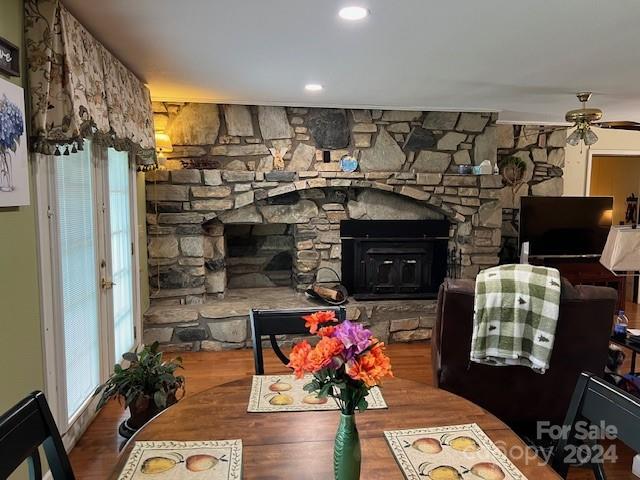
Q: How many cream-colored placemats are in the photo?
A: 3